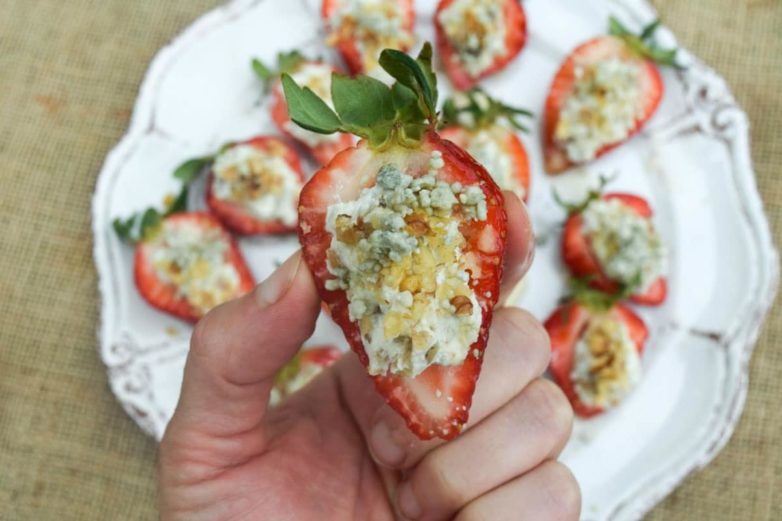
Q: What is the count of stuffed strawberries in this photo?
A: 11